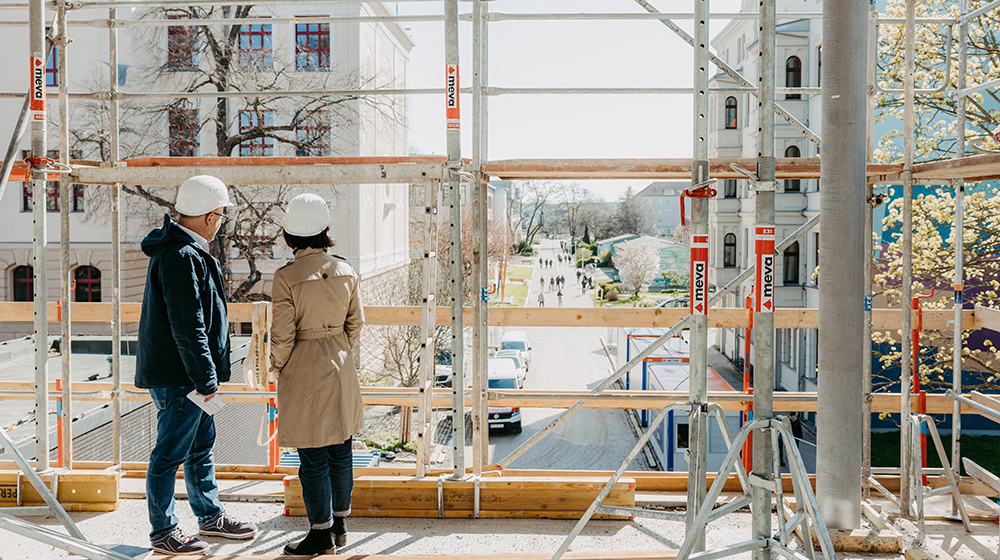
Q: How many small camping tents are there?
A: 0